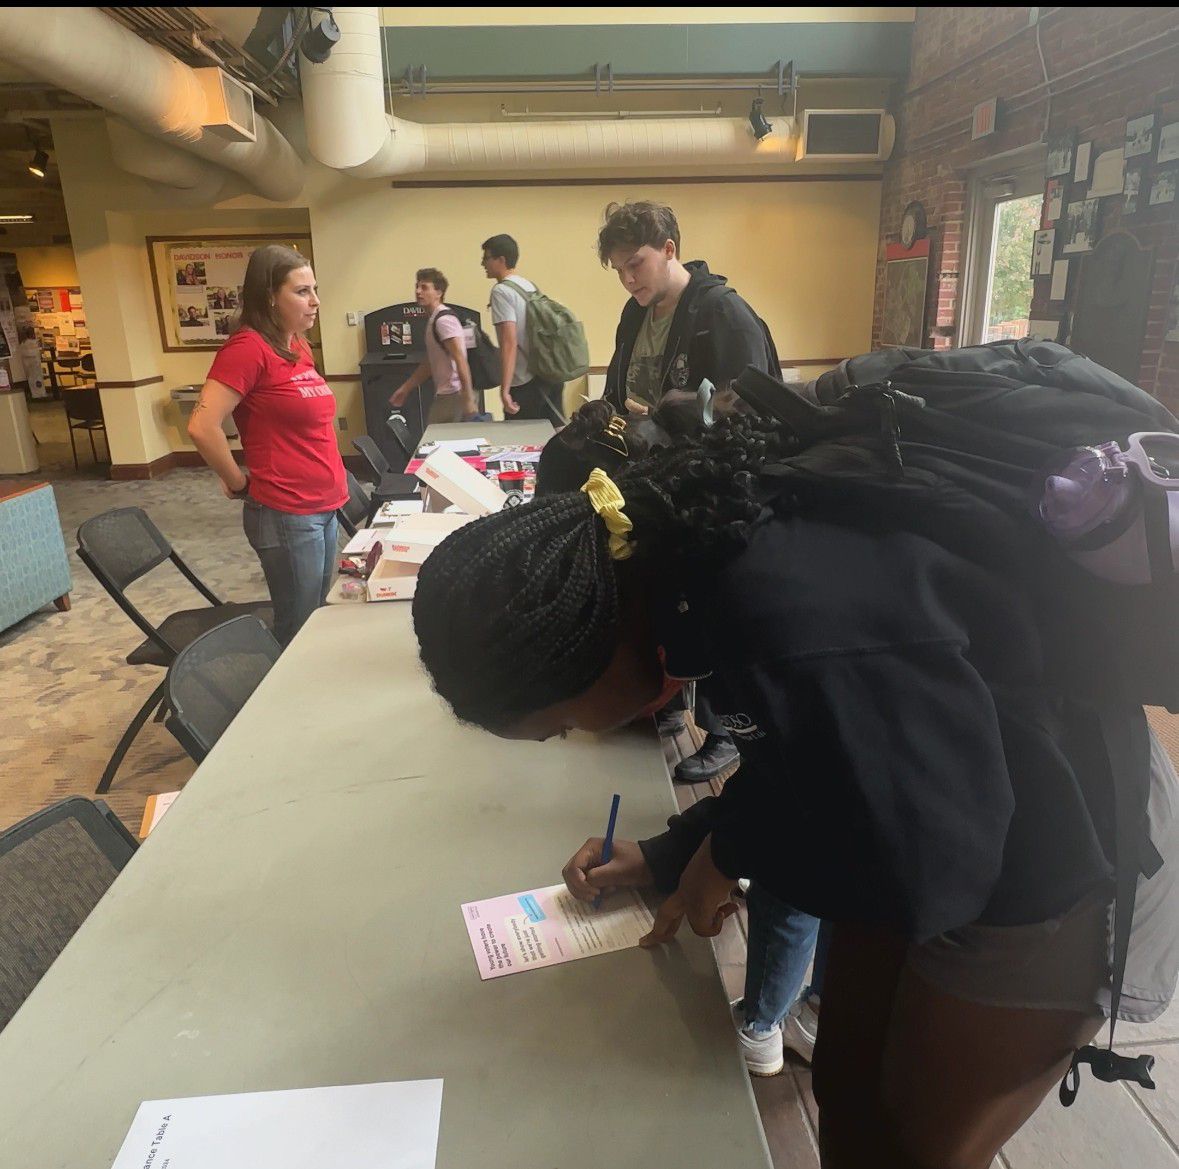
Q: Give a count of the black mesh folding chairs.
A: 6